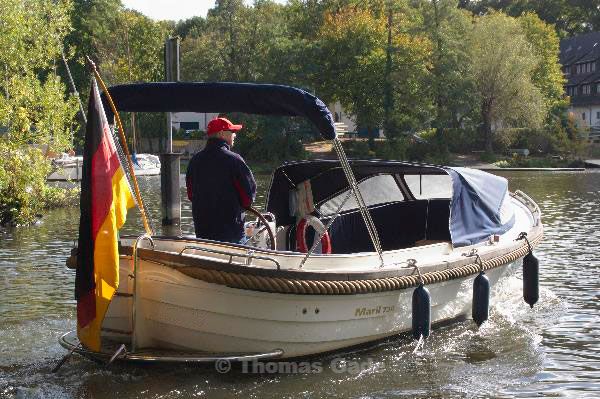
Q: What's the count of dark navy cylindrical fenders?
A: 3